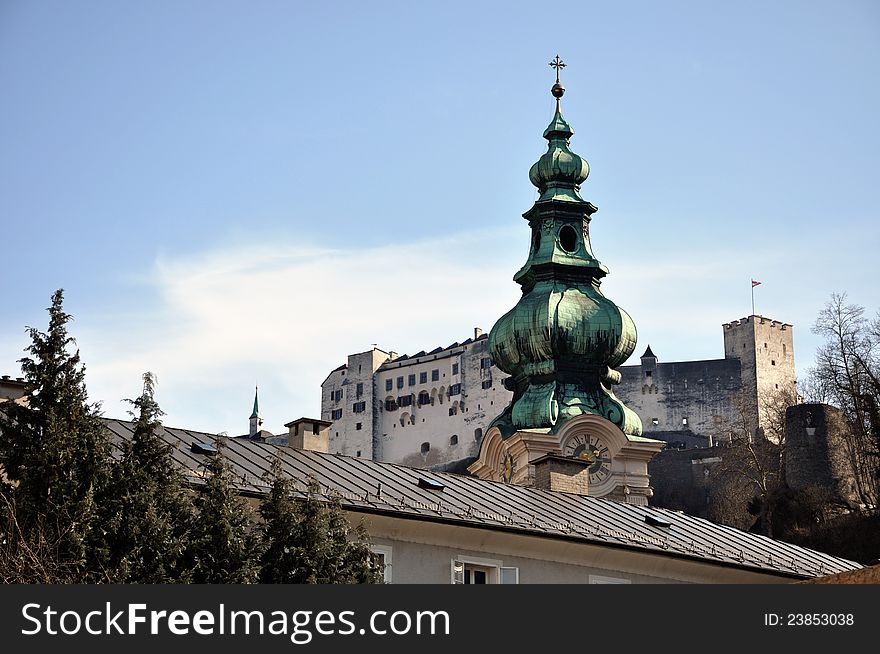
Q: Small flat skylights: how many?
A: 3